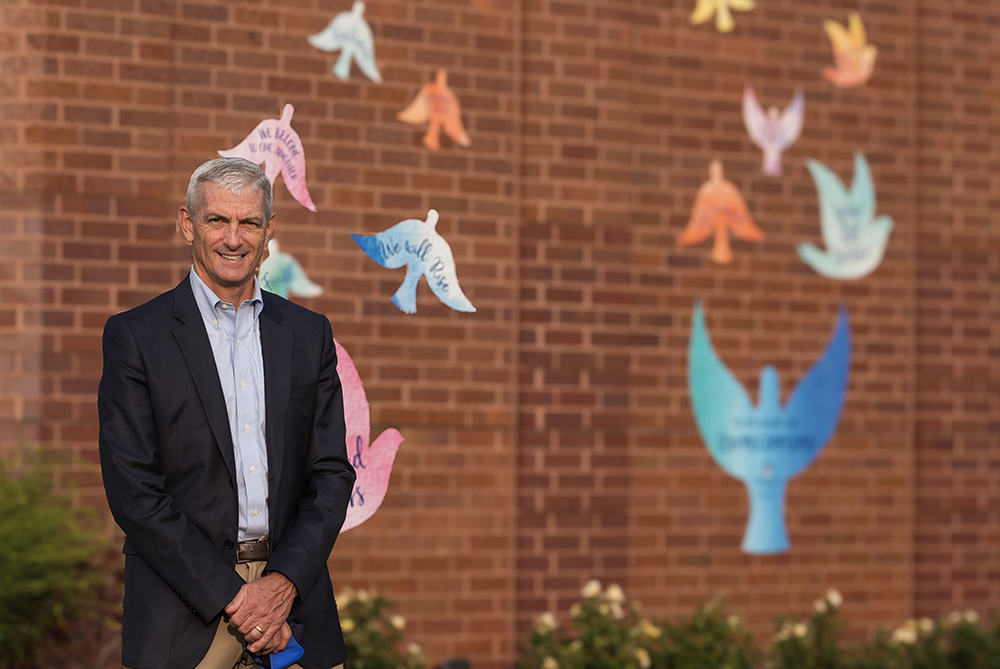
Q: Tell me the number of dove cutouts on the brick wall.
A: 12